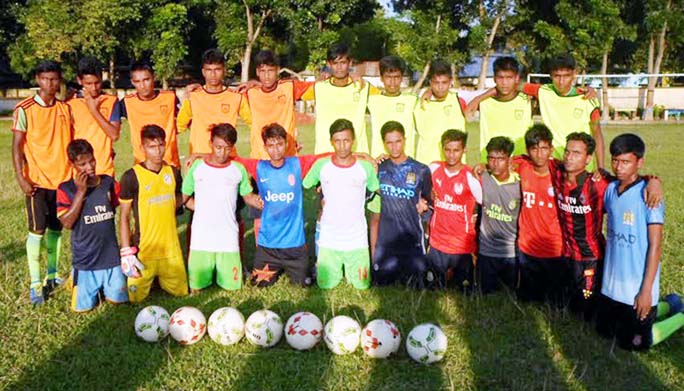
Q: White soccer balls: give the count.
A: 8